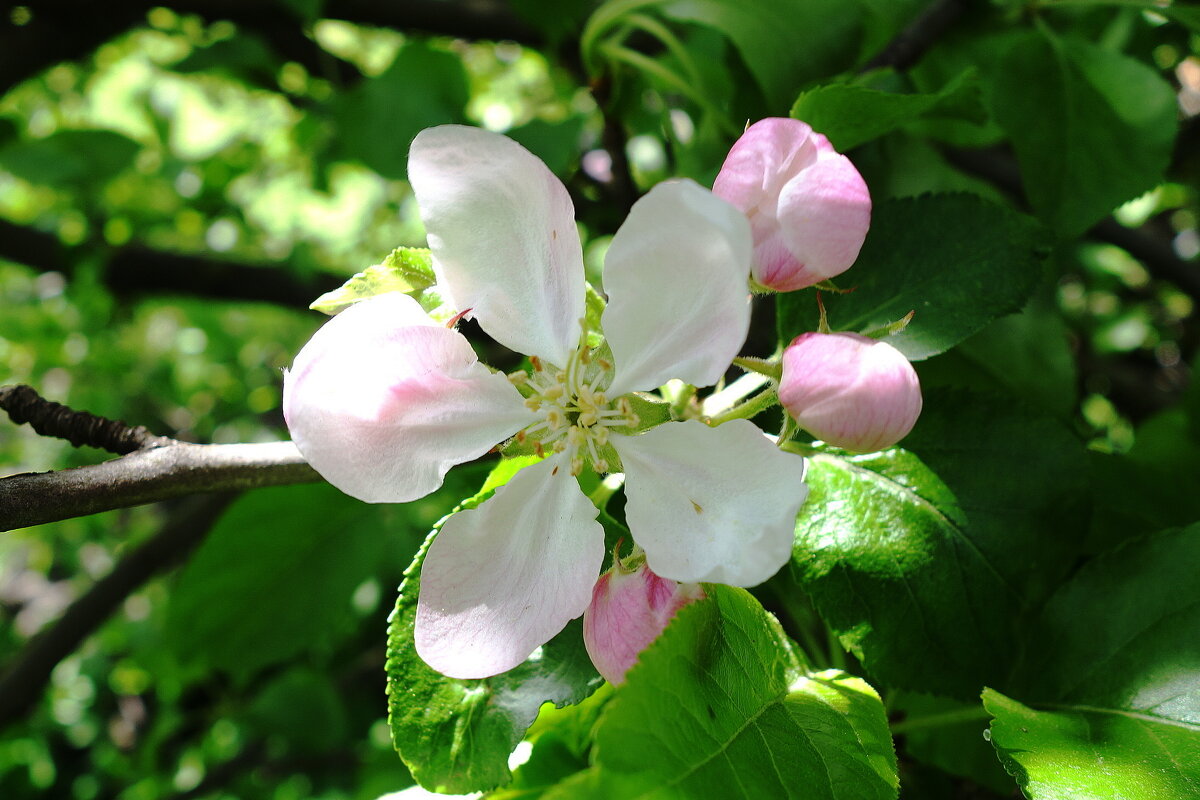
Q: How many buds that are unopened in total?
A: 3